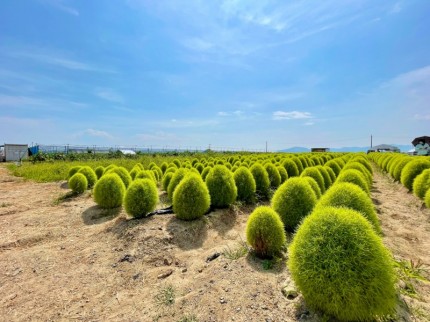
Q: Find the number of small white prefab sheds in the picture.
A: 1